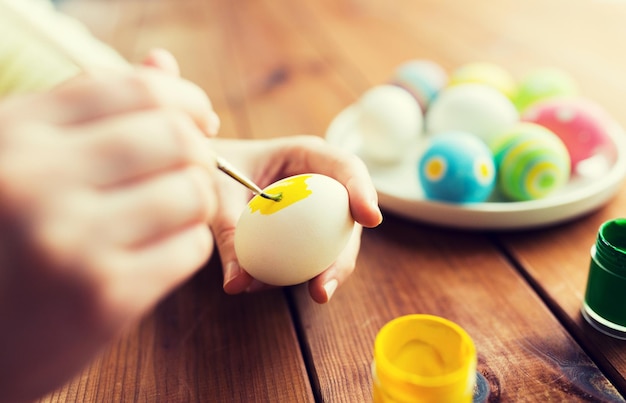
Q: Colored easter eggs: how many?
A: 6